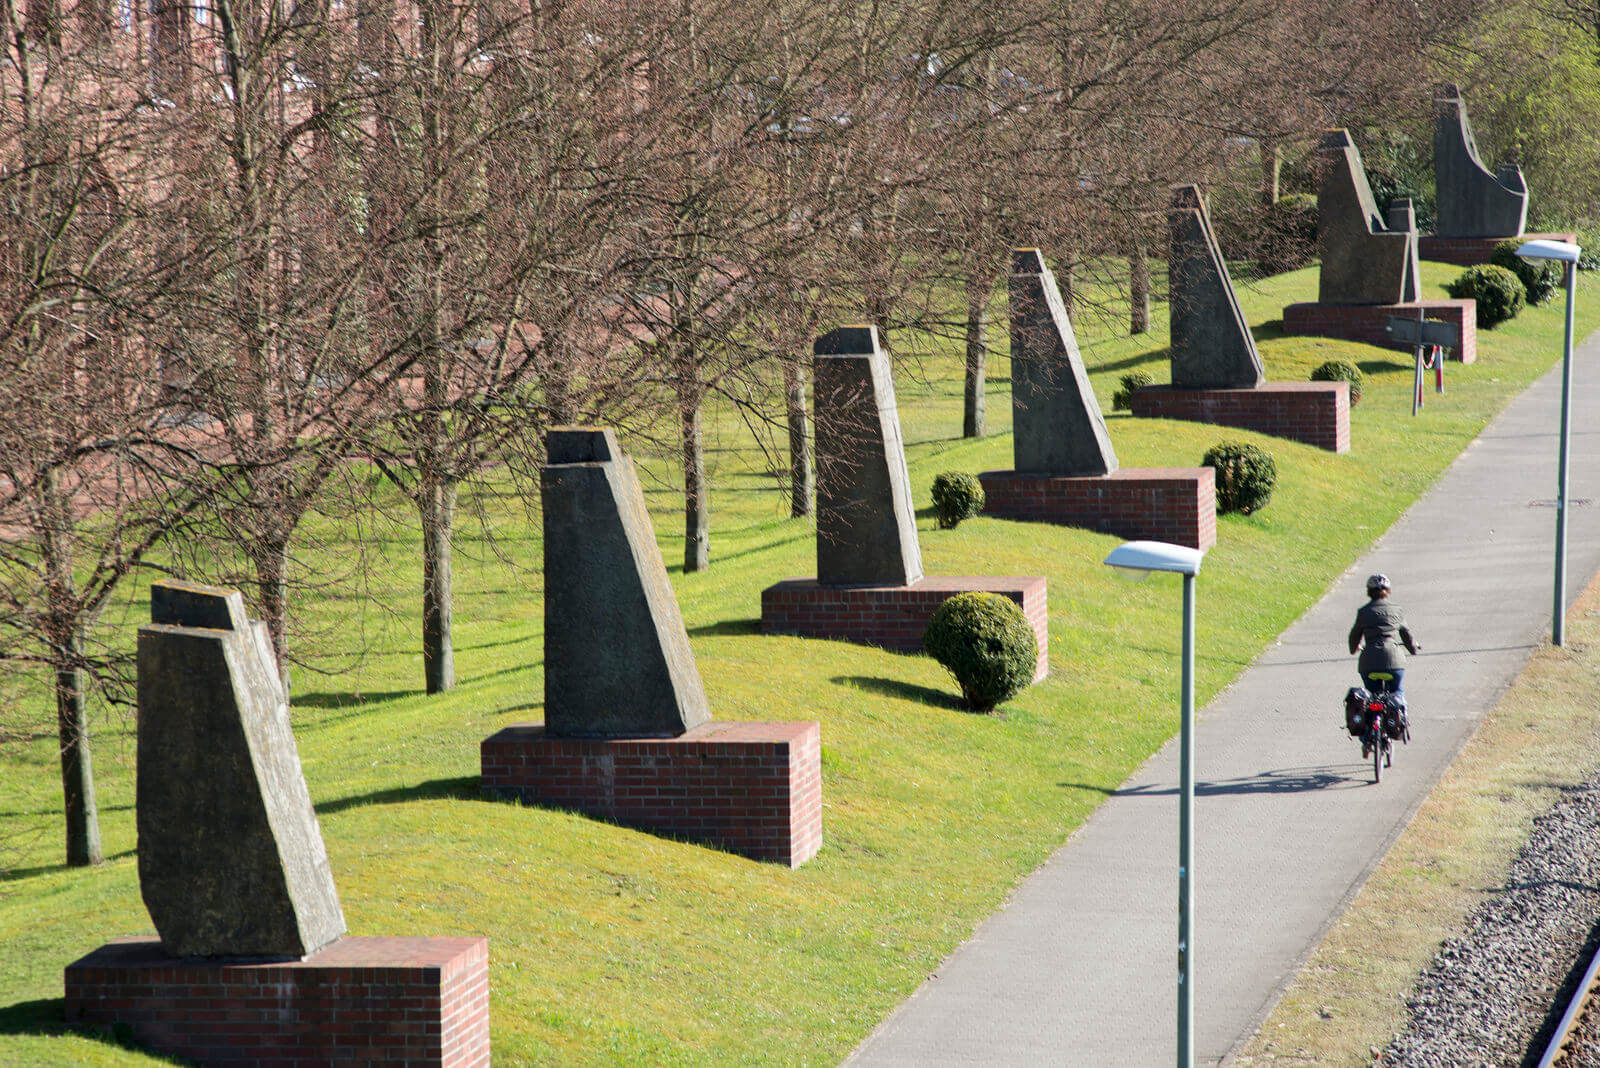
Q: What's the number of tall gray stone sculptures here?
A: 7